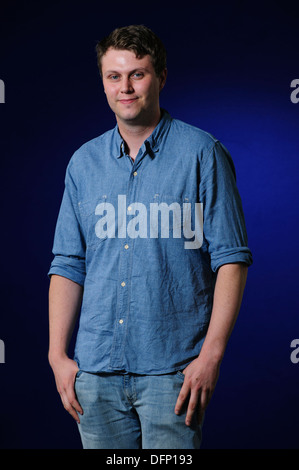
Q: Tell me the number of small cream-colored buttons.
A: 5